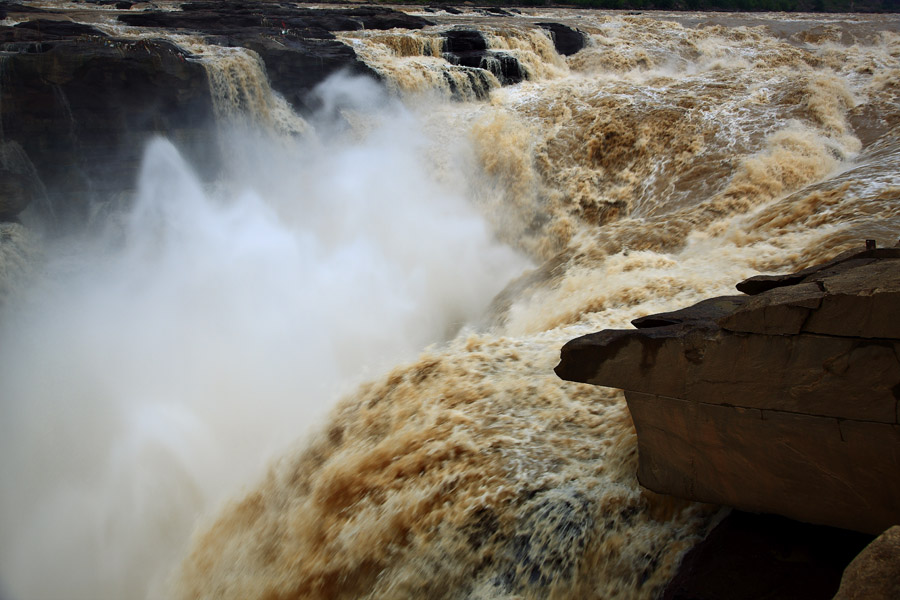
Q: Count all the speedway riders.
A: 0